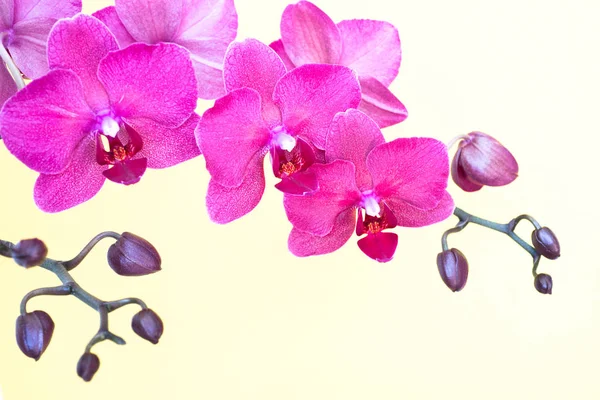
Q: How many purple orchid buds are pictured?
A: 9